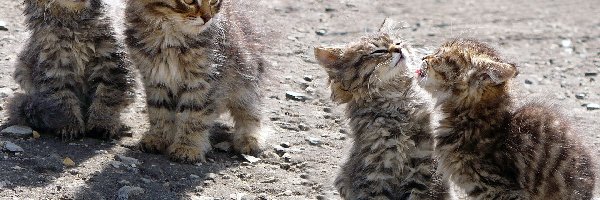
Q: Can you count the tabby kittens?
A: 4